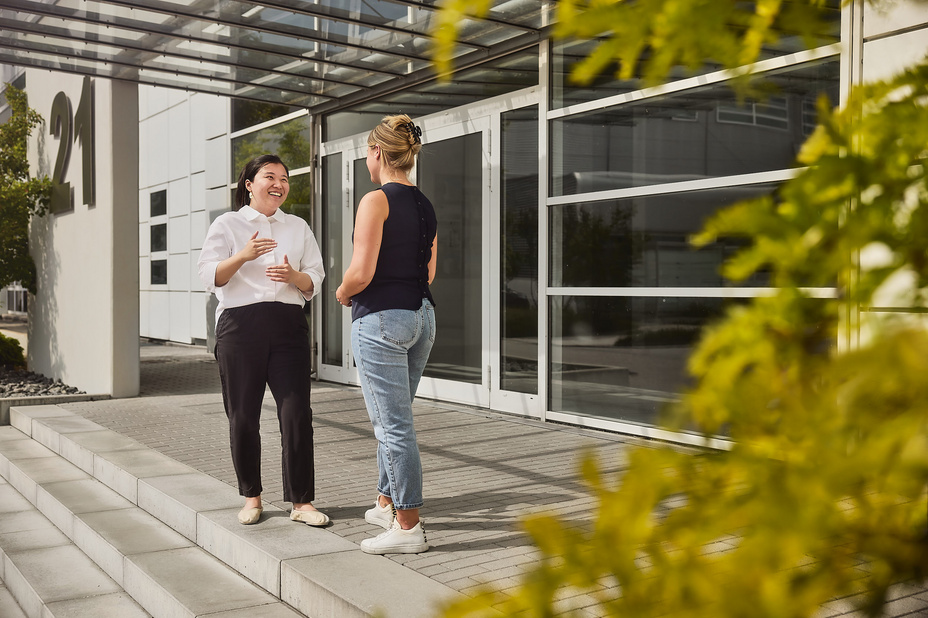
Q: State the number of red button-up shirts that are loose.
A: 0